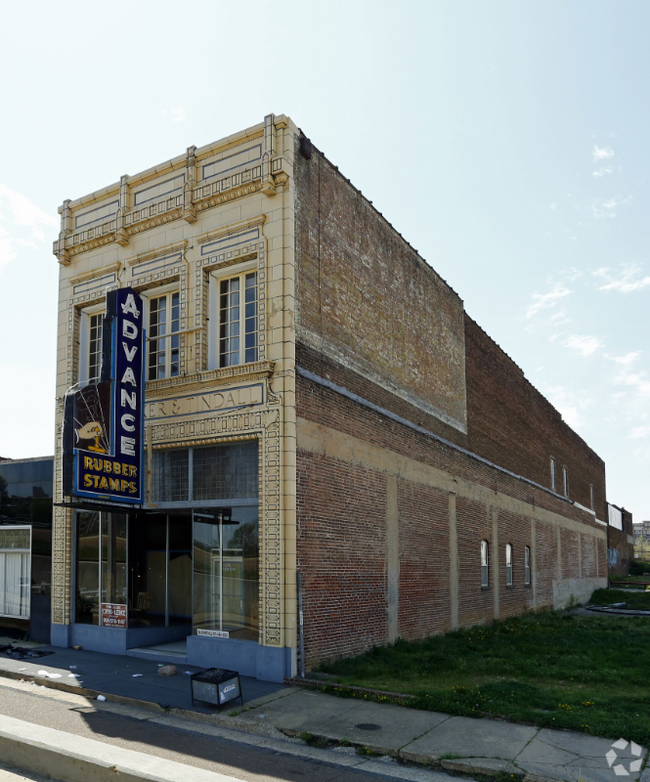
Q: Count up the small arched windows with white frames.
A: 3